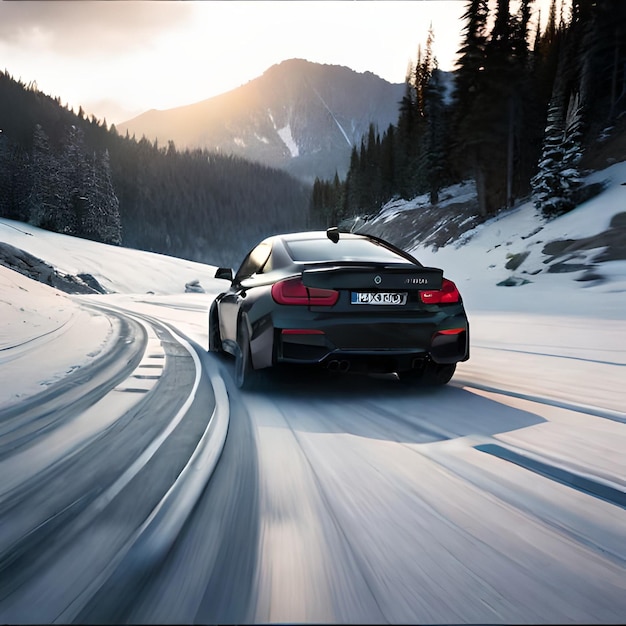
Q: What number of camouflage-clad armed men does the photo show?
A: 0